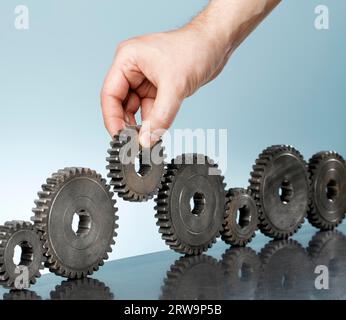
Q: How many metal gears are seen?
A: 7